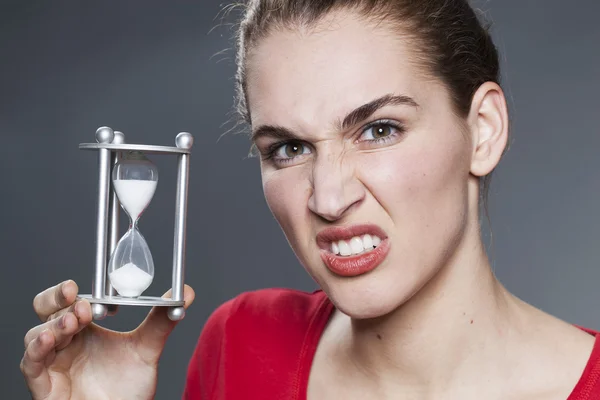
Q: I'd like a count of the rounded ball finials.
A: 6